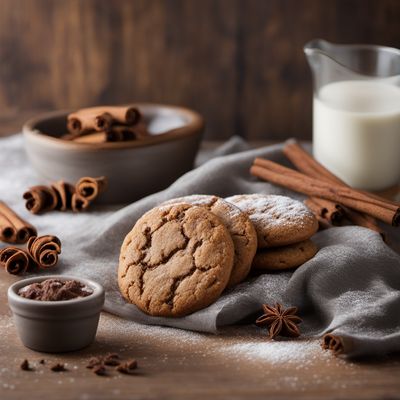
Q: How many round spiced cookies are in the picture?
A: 4